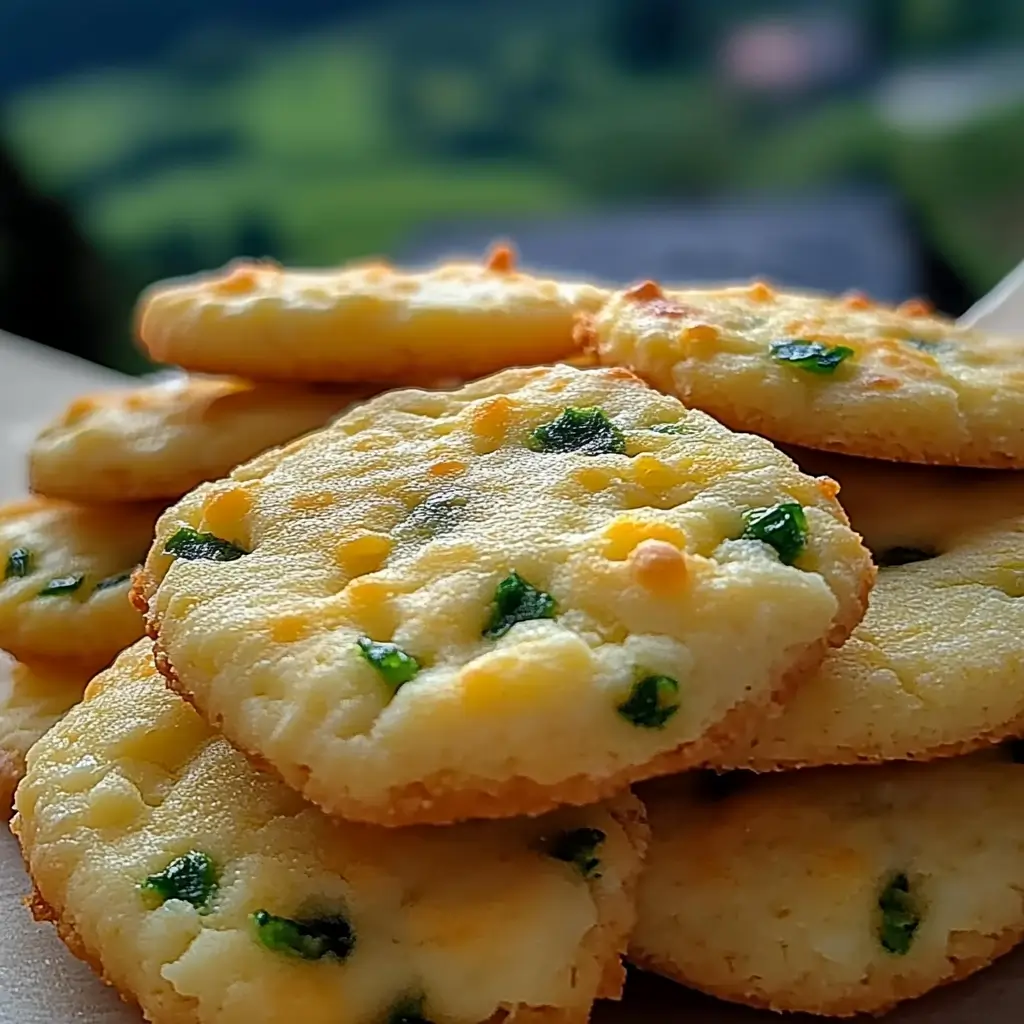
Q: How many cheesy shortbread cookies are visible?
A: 9